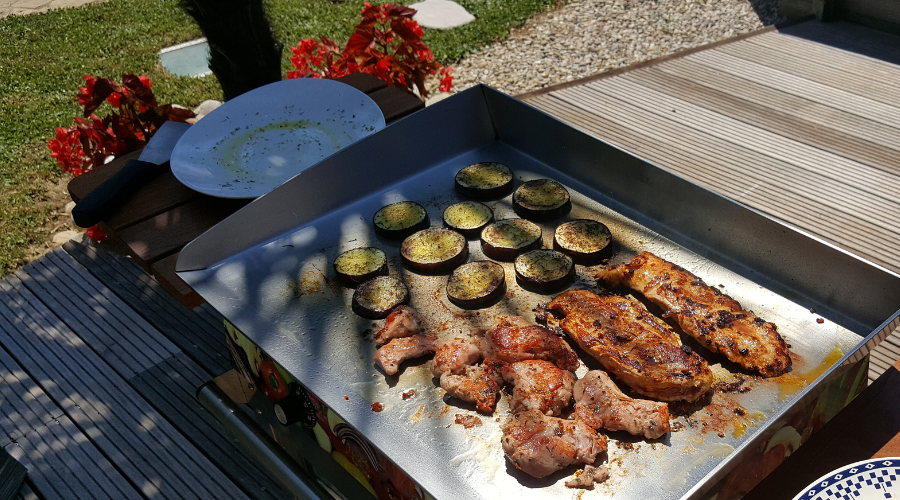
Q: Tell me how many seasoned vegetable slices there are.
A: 11